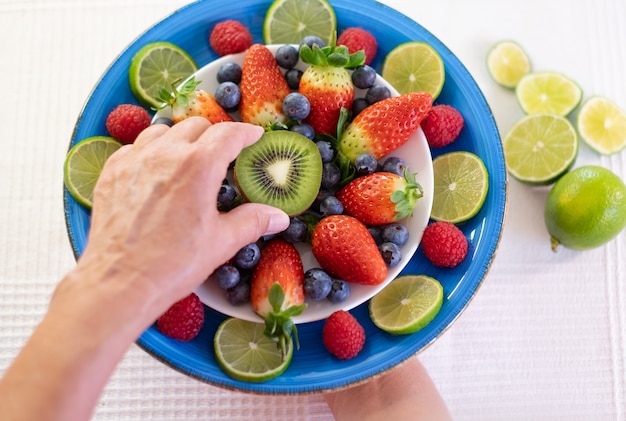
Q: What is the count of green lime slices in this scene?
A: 11